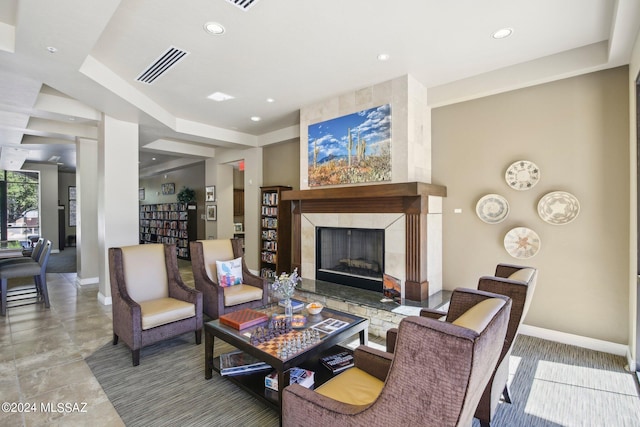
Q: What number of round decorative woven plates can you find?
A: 4